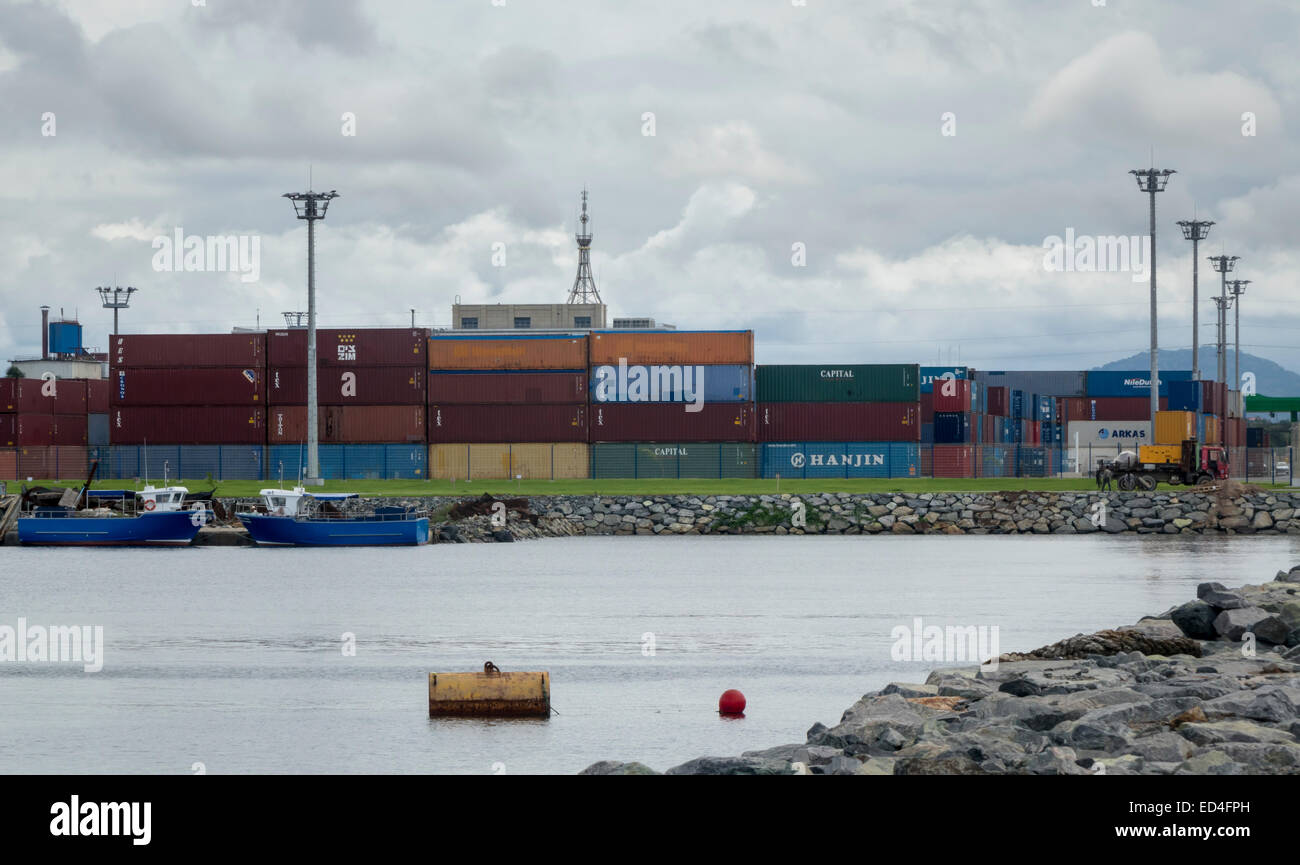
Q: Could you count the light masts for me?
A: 8